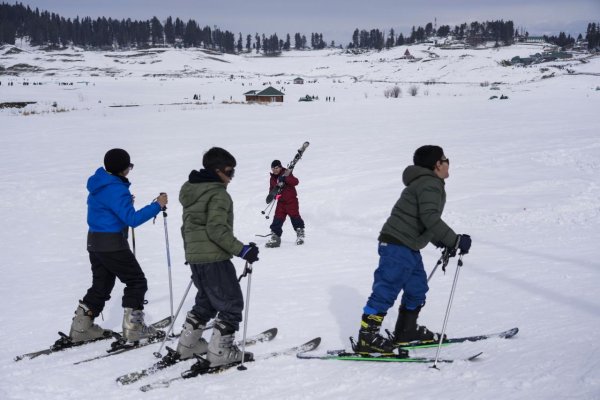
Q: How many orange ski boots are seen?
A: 0